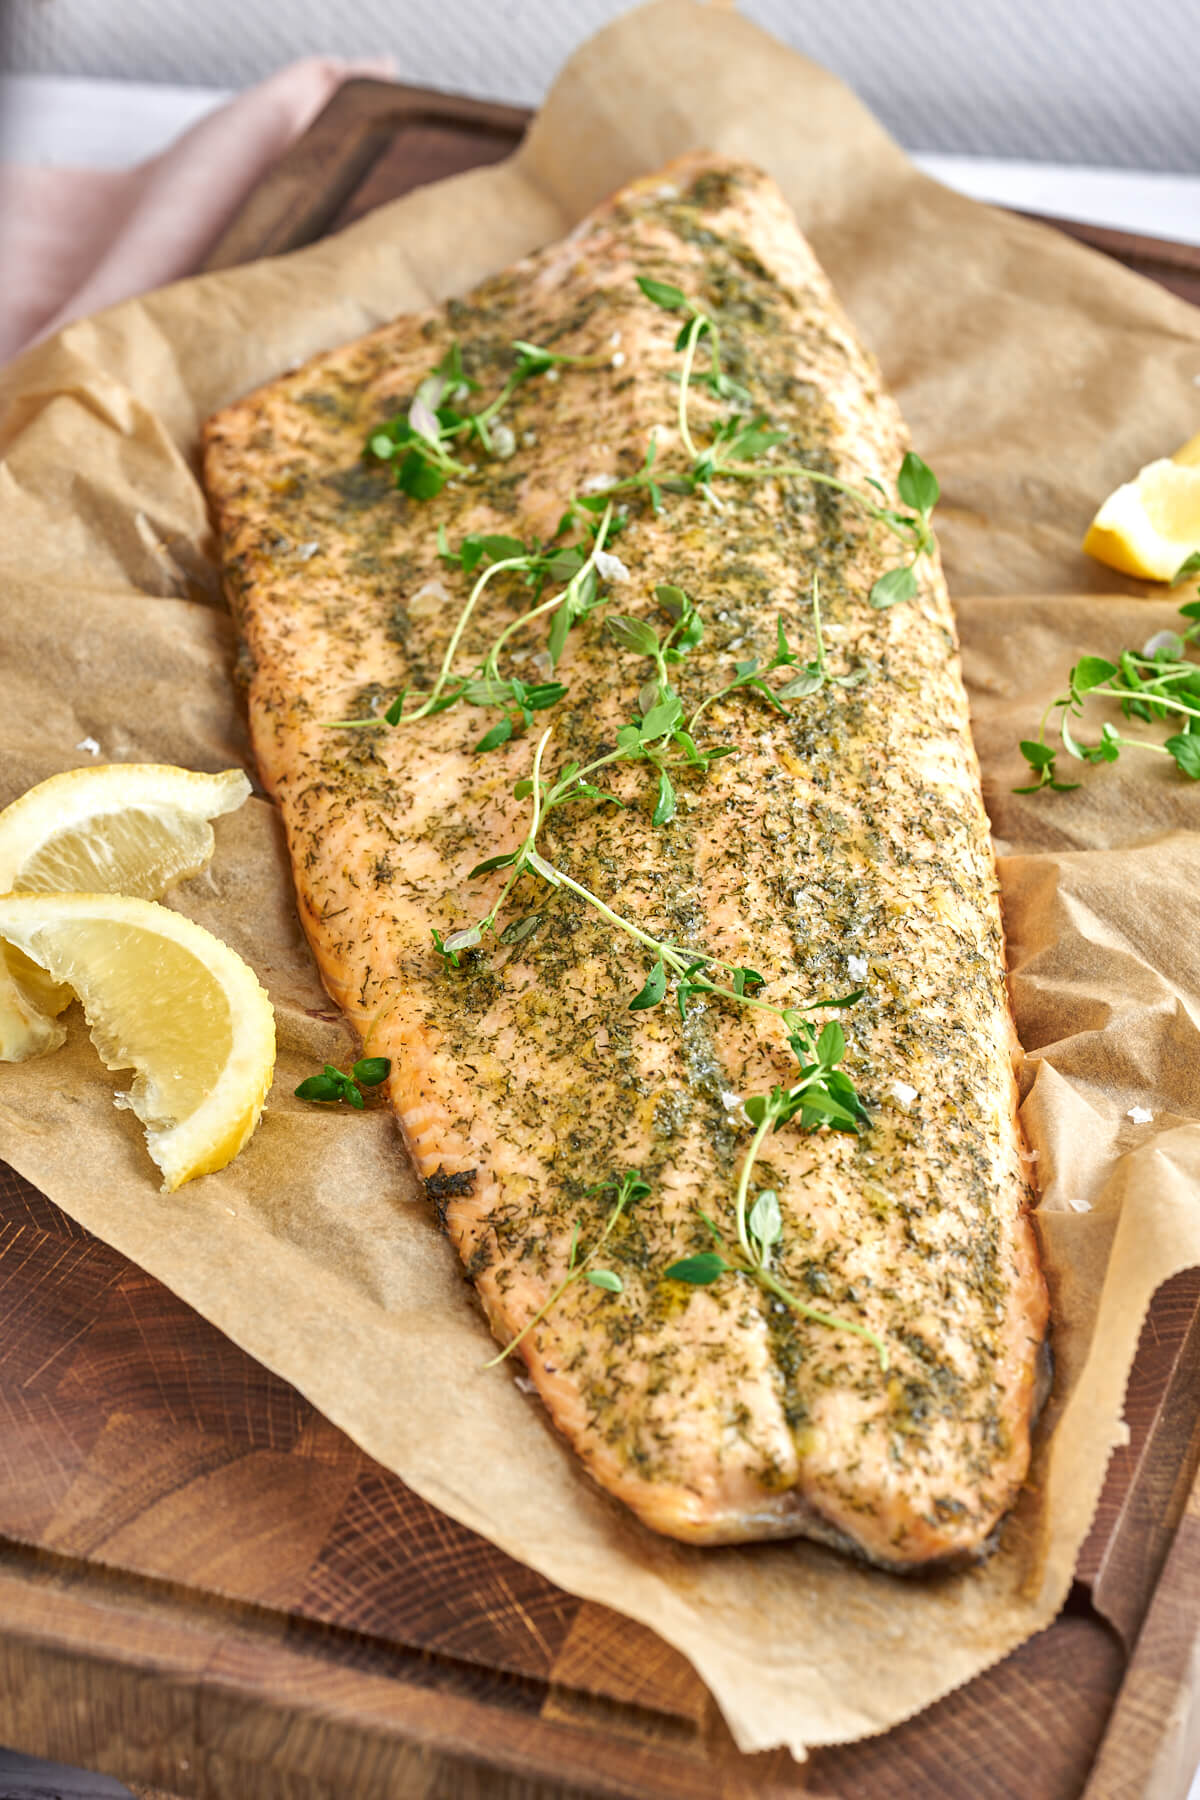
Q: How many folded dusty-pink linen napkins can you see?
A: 1